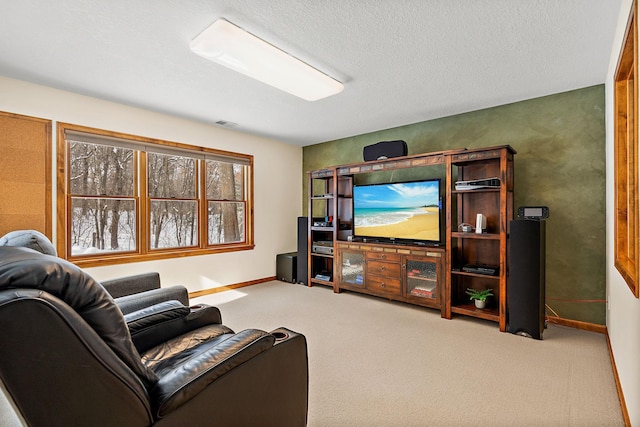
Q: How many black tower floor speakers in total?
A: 2